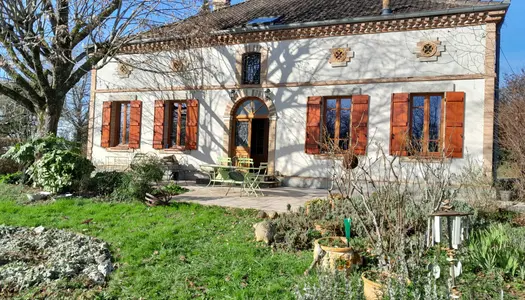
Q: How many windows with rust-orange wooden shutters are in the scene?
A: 4